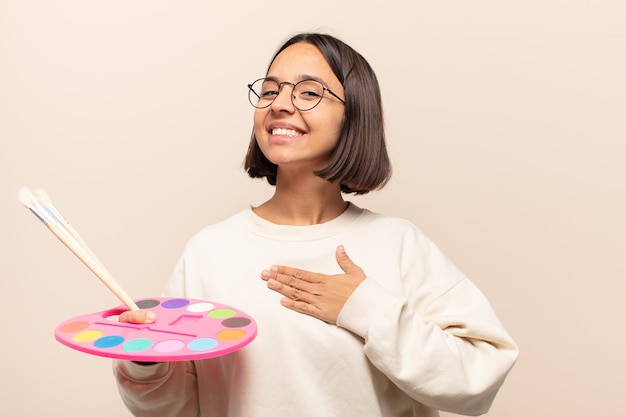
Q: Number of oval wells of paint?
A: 12